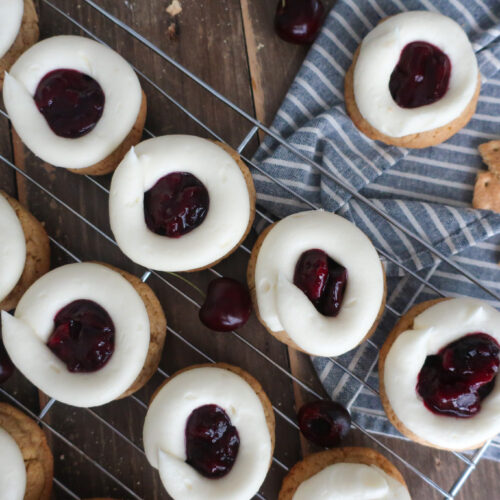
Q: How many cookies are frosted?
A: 11